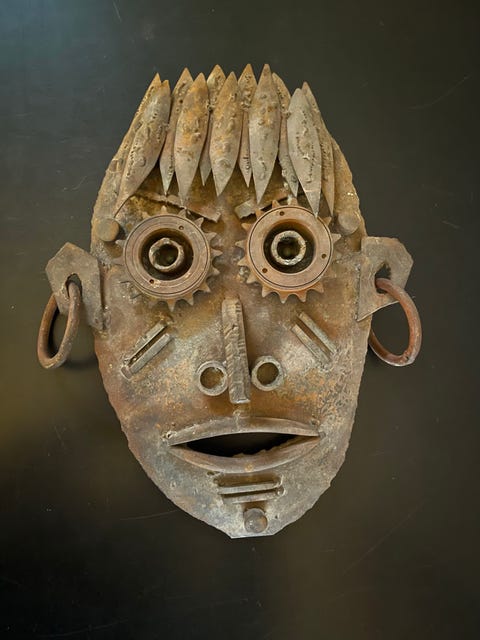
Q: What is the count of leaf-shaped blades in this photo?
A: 11